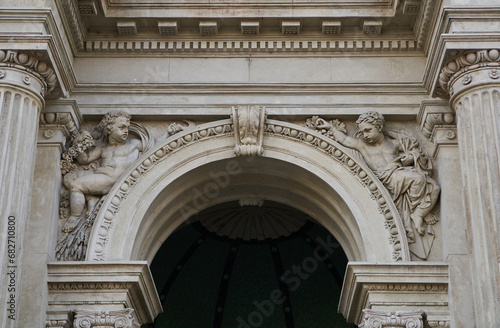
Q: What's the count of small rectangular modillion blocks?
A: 9